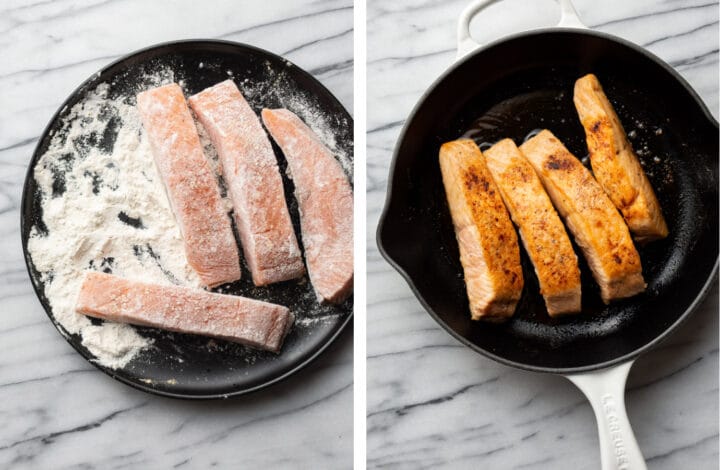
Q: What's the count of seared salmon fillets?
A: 4